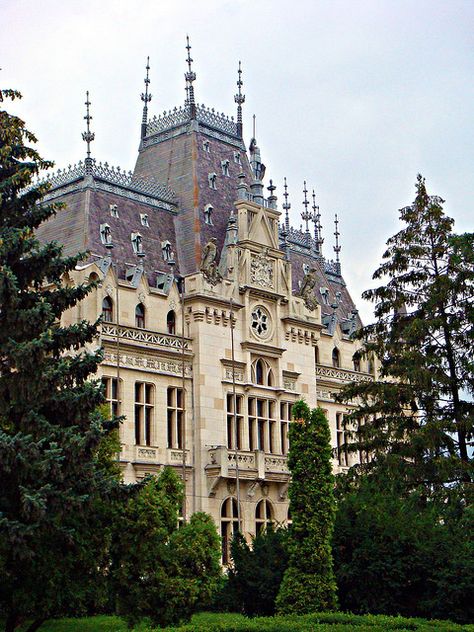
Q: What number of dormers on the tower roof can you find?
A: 5